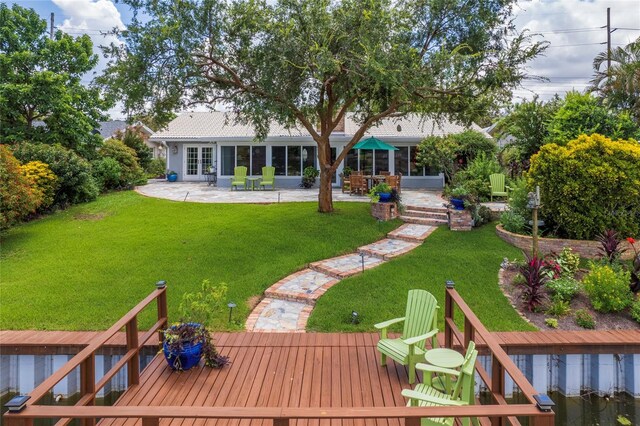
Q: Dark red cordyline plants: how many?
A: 2